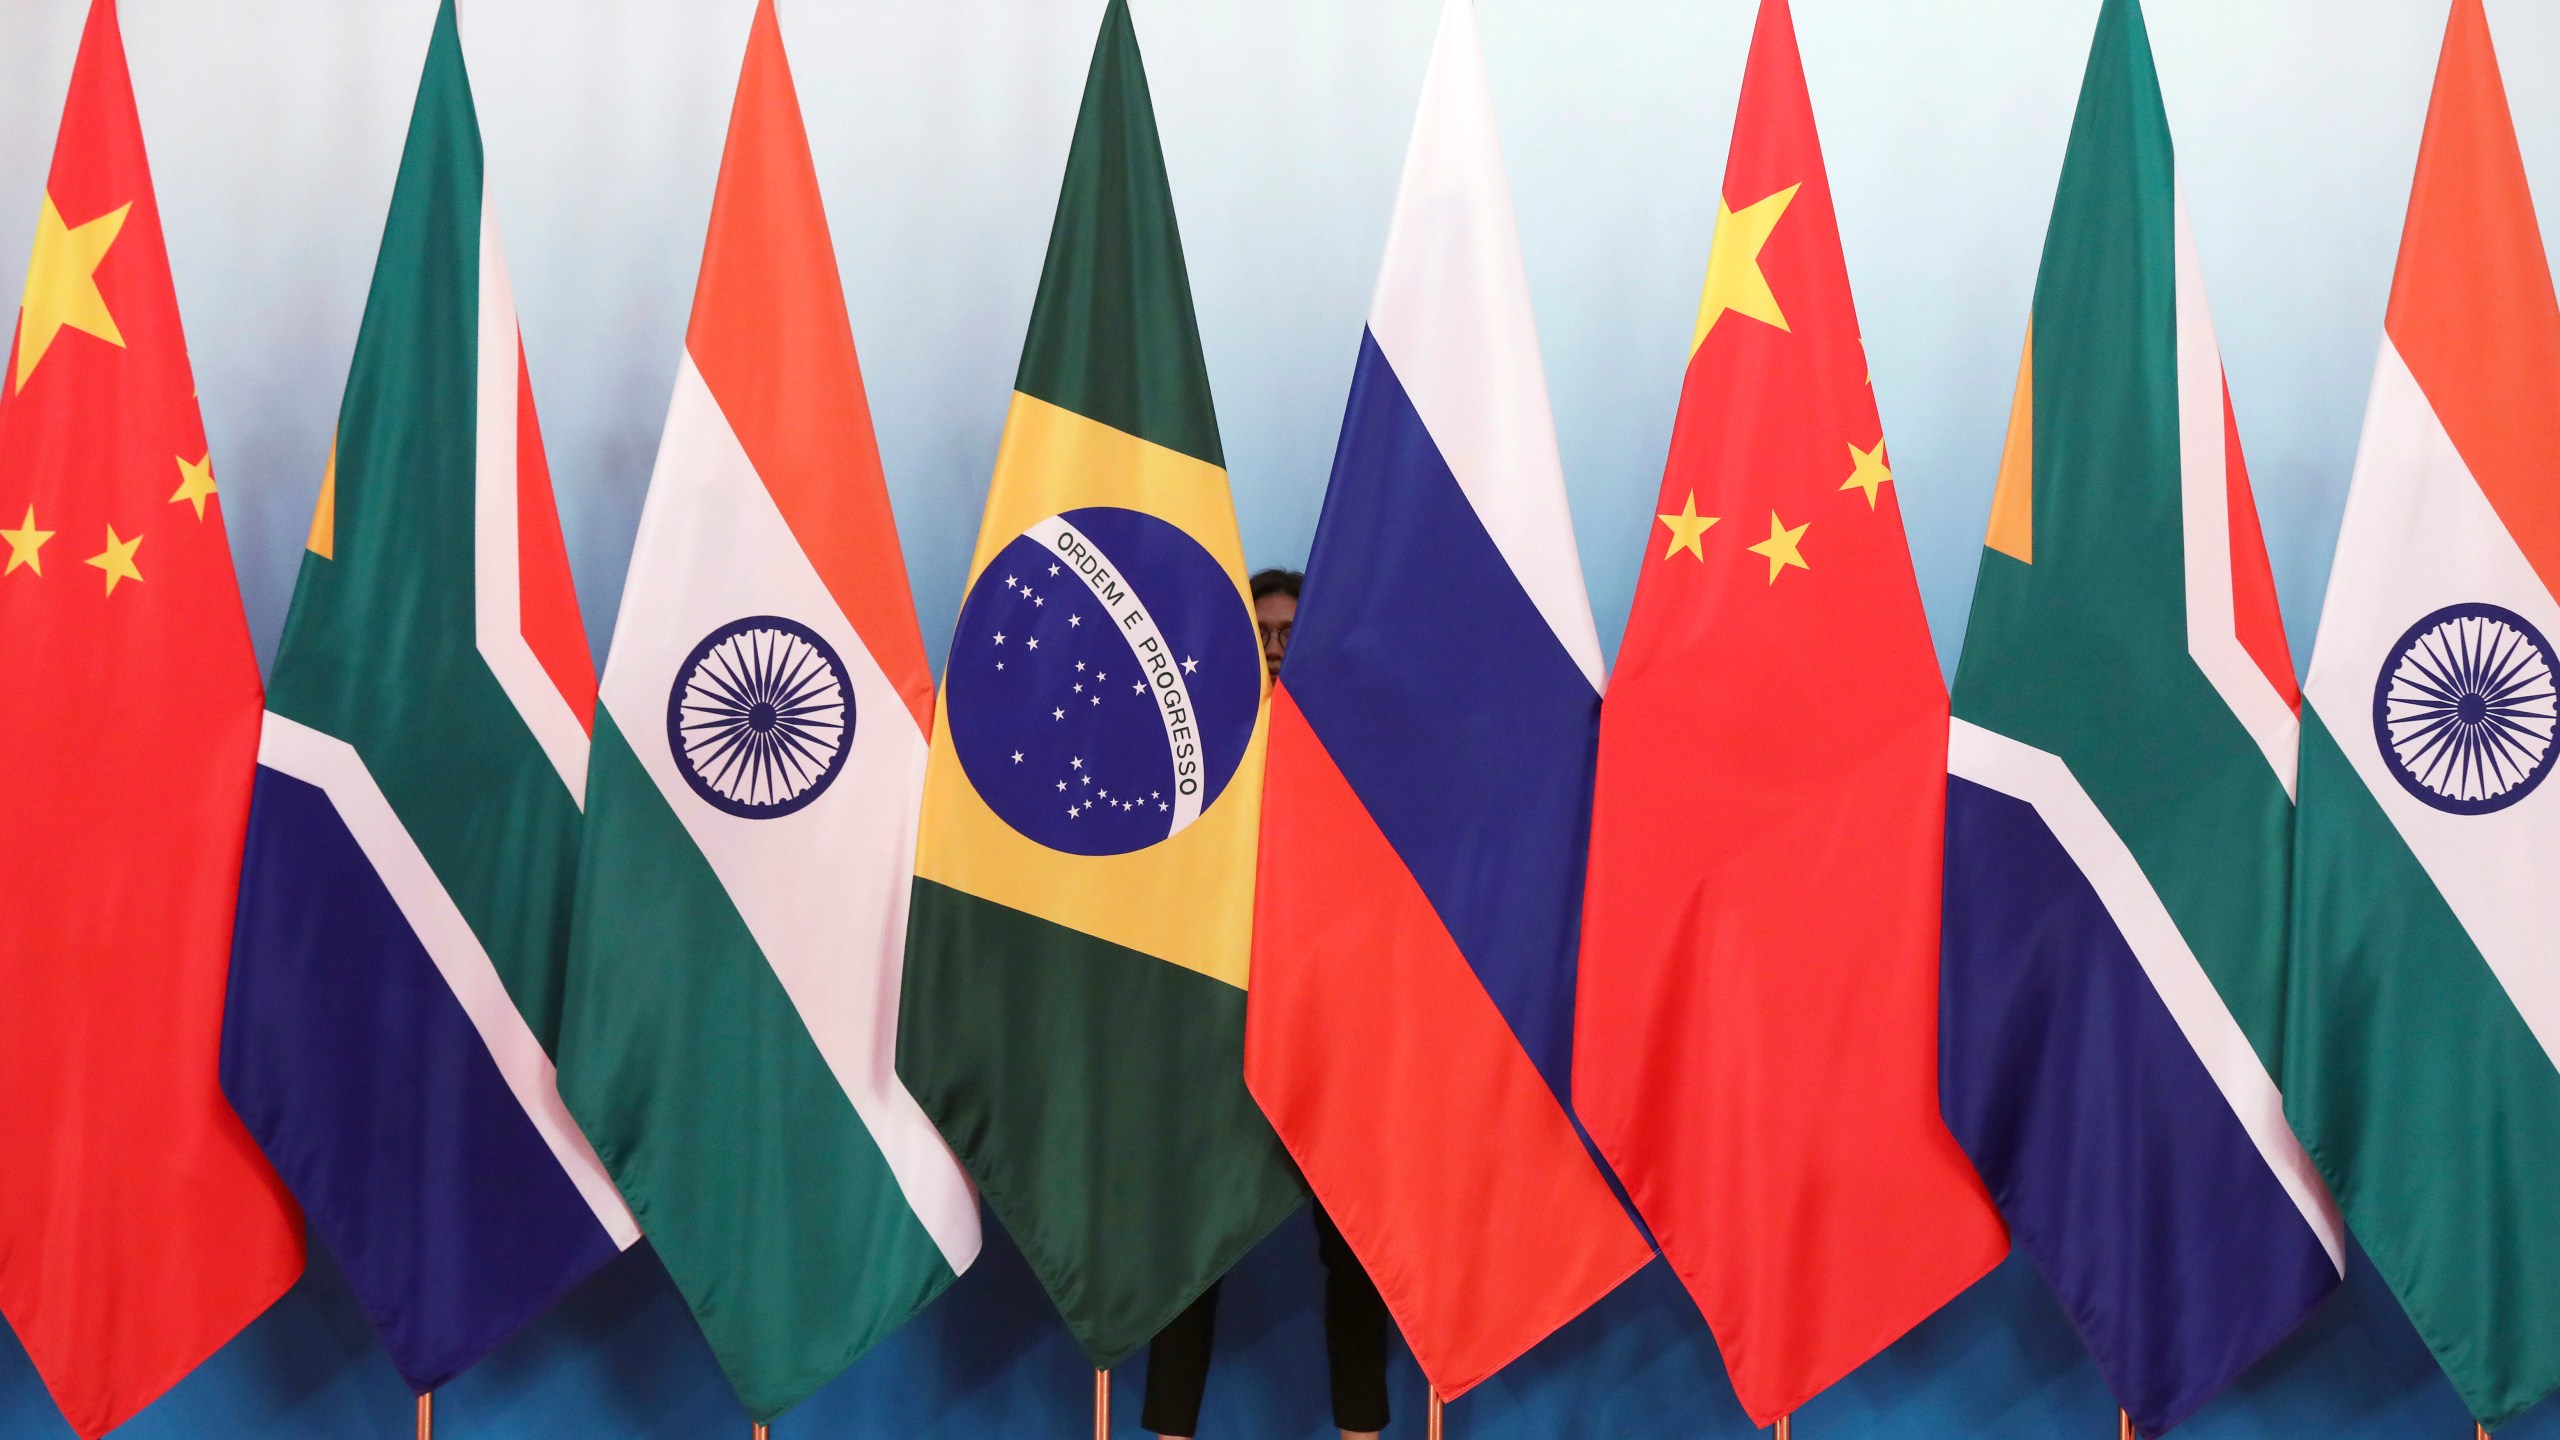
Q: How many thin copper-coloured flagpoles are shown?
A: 7